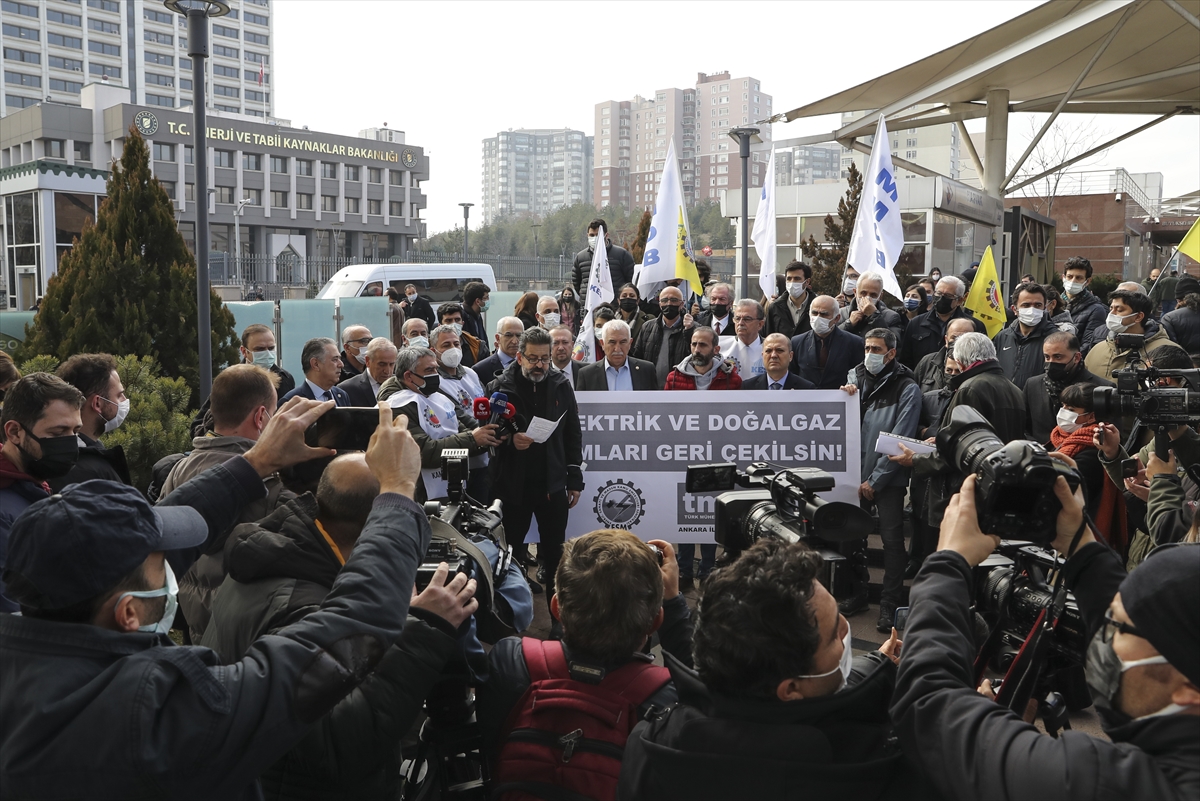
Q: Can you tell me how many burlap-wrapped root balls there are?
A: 0